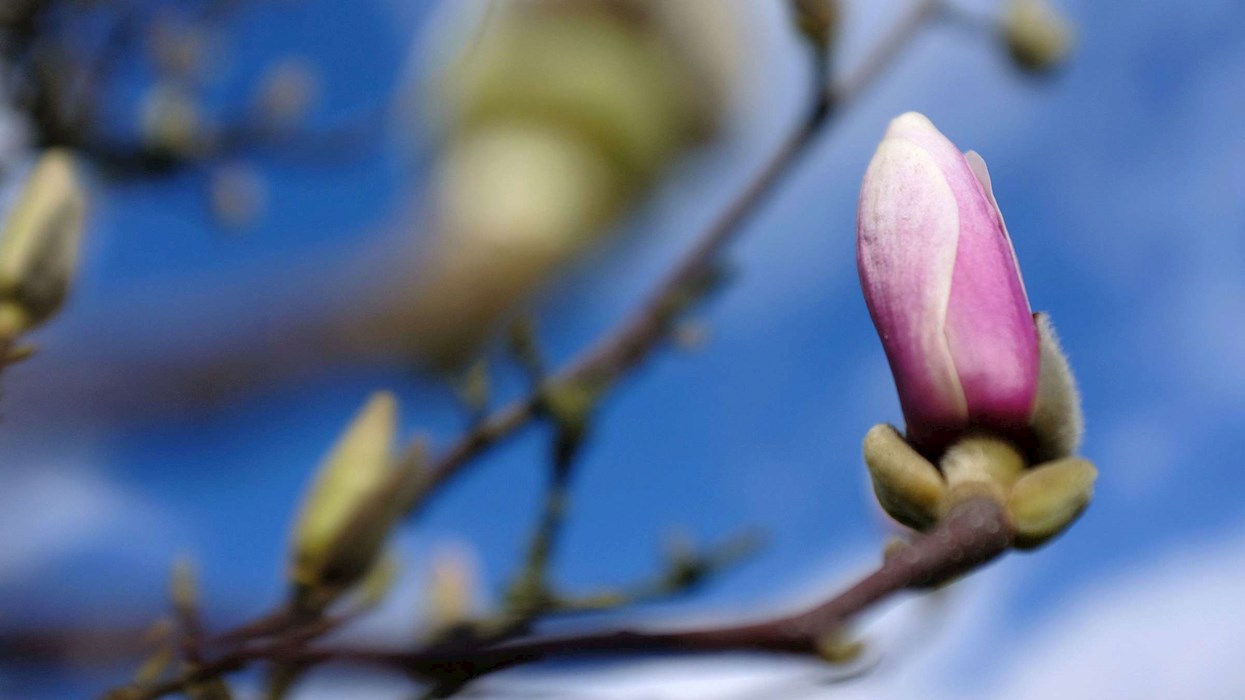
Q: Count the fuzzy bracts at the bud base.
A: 3